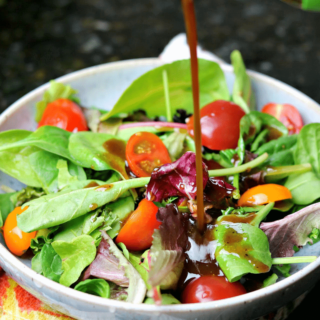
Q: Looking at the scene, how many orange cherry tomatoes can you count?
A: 2